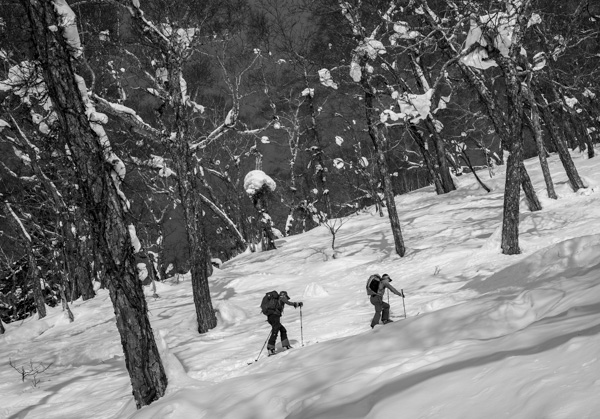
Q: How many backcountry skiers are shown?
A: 2